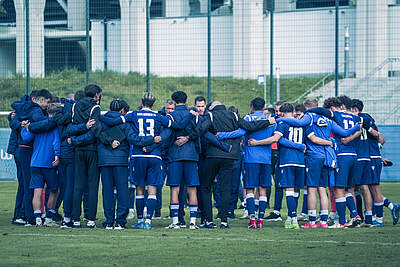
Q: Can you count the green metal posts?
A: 6